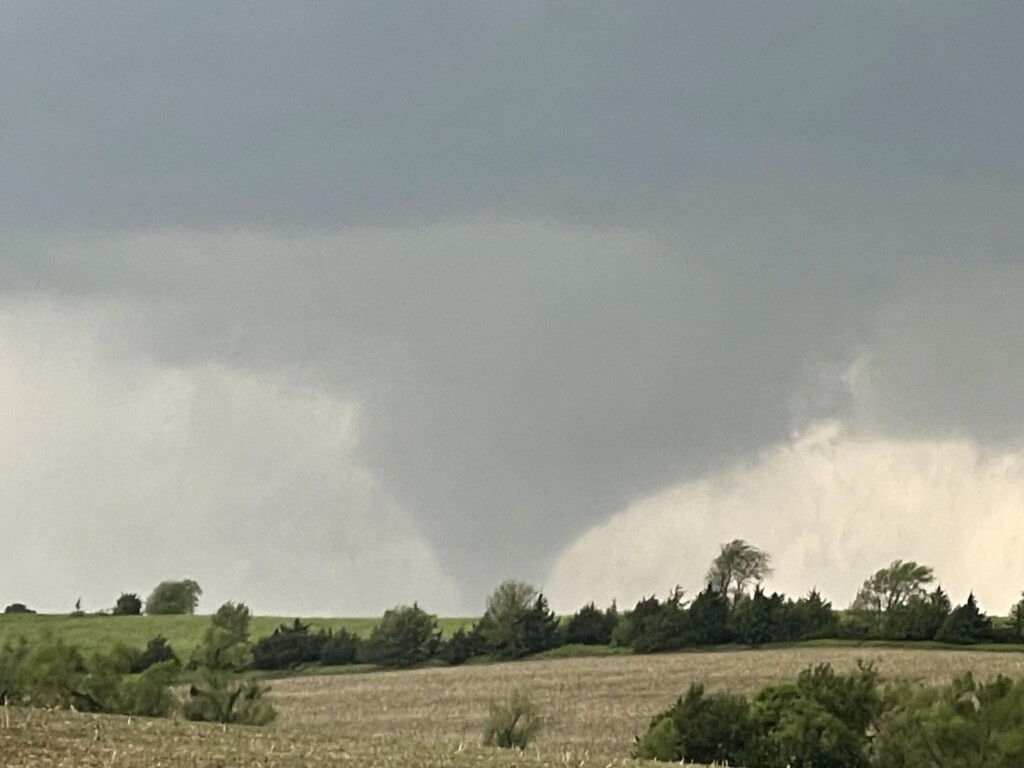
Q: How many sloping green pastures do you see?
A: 1